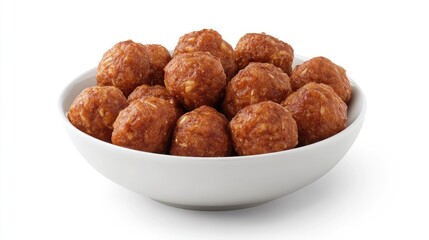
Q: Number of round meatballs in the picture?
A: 13